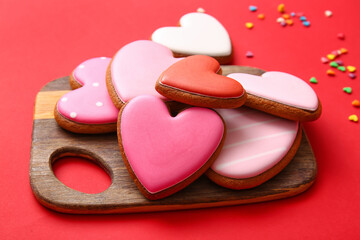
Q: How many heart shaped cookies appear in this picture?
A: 7